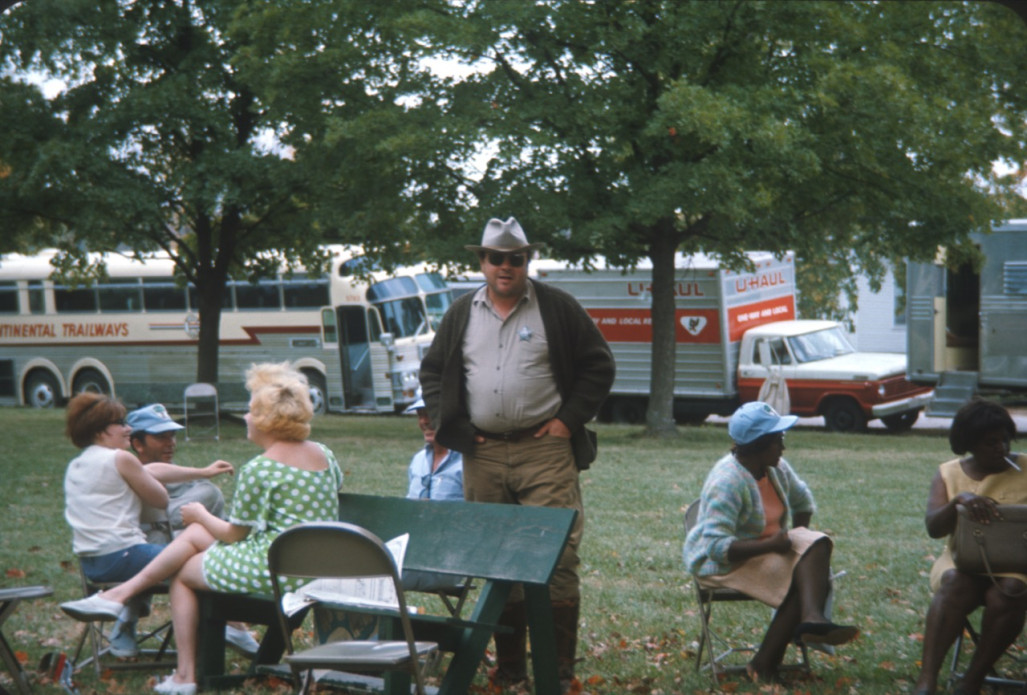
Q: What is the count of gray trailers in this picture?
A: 1